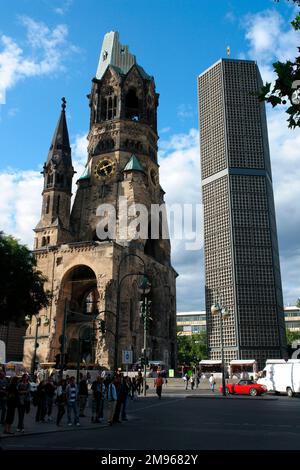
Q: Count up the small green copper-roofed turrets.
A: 2